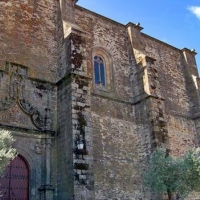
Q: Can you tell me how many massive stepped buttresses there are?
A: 3